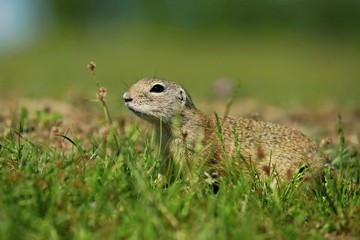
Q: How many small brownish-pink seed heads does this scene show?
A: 2